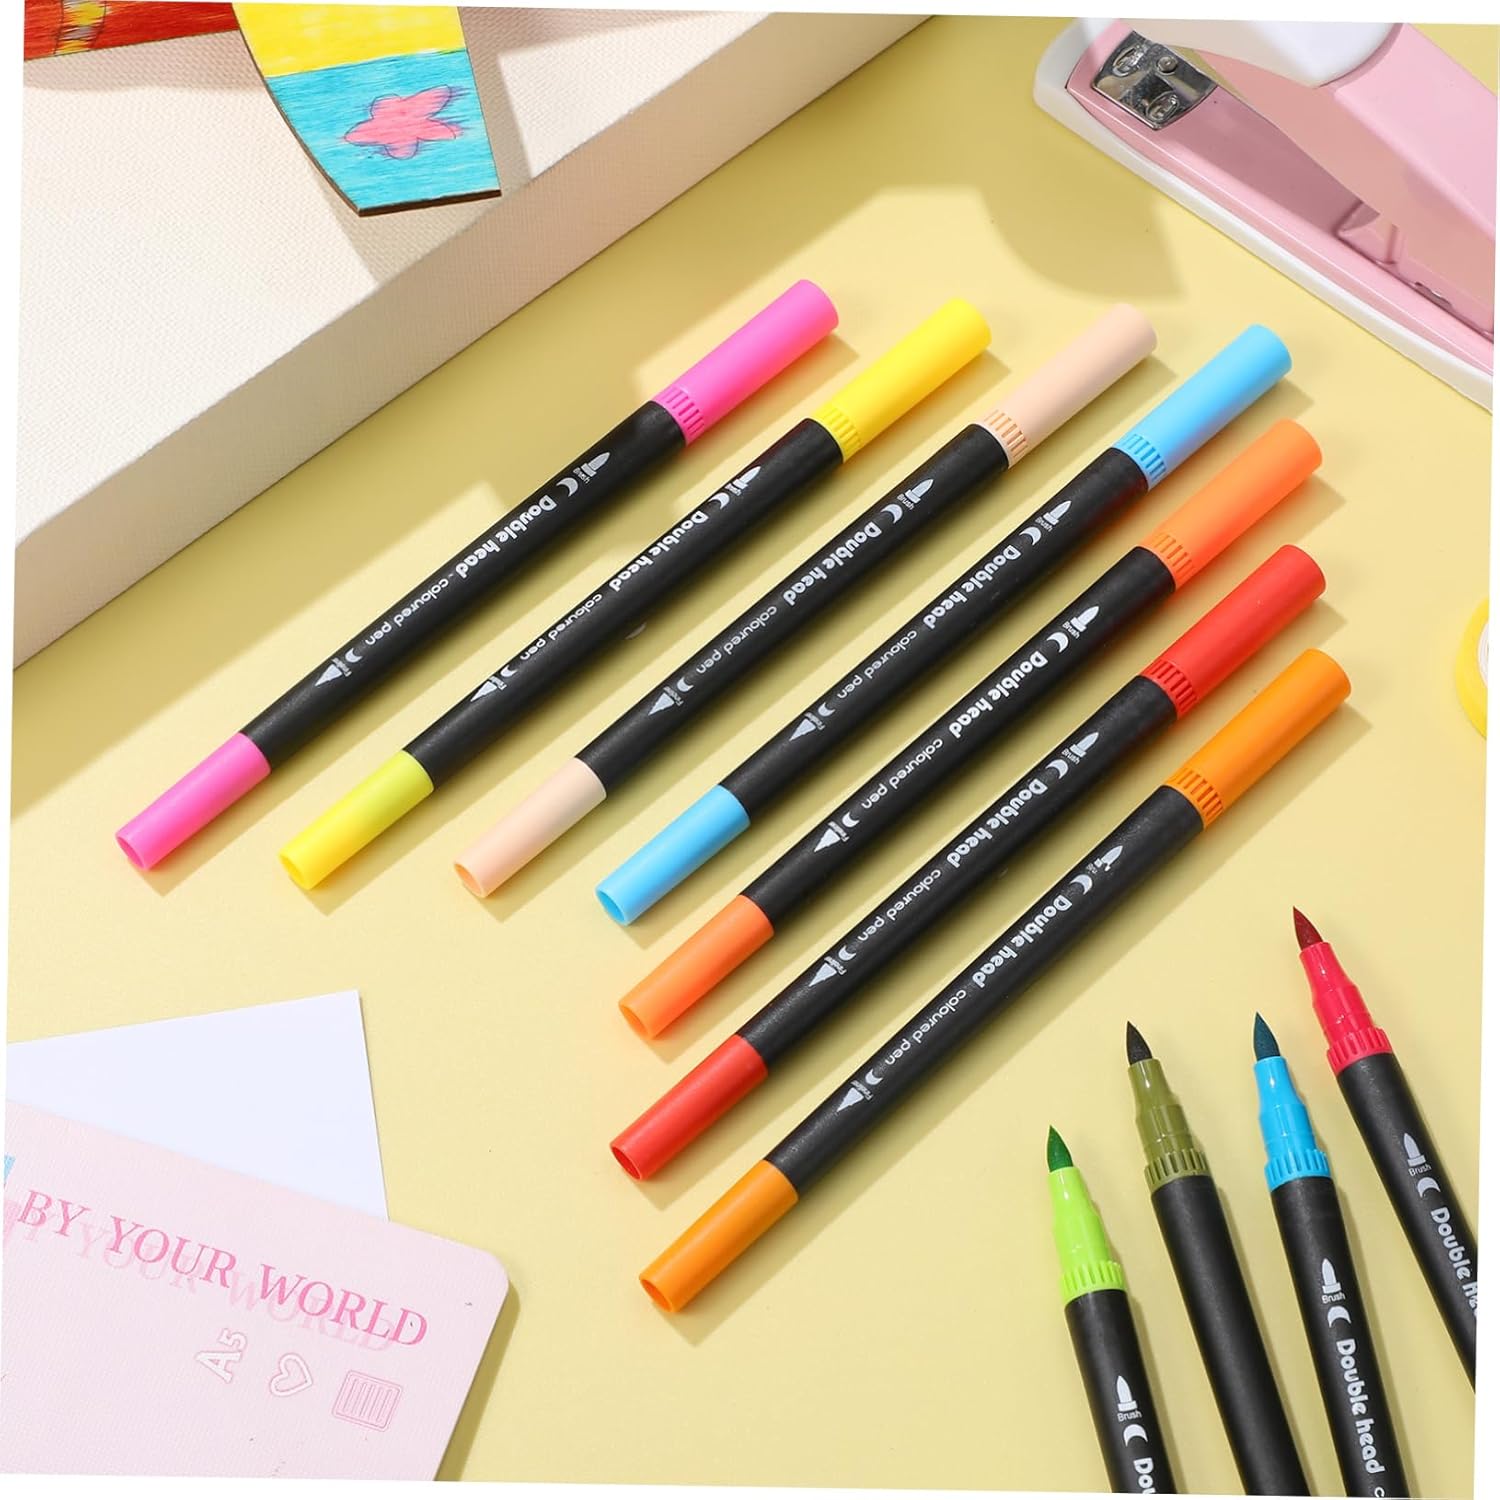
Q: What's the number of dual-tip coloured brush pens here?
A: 11